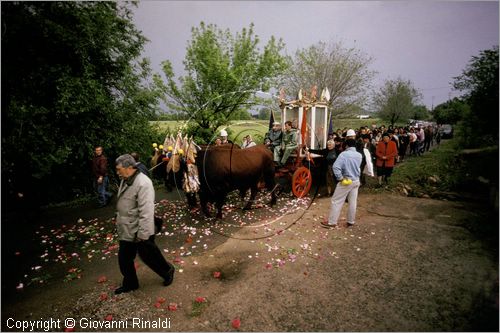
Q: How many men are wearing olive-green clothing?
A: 2